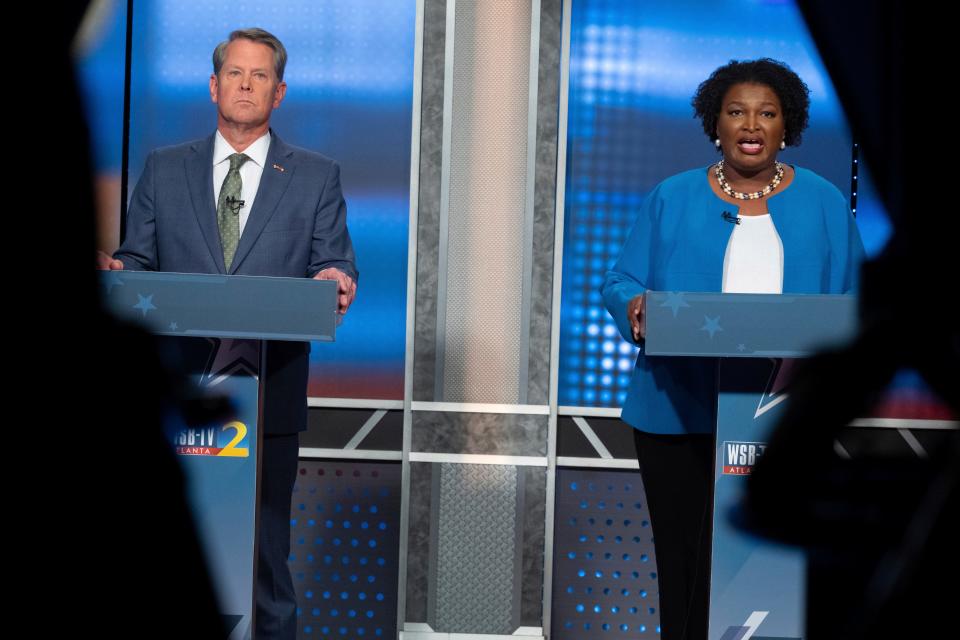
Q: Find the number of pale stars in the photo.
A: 6